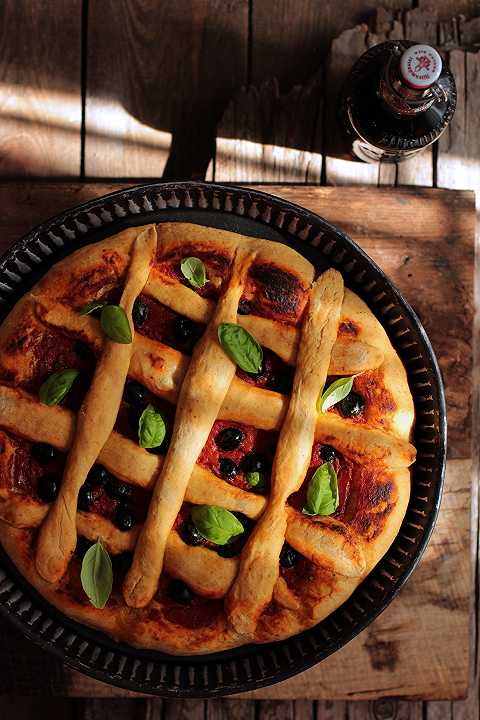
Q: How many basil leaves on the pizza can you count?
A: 11